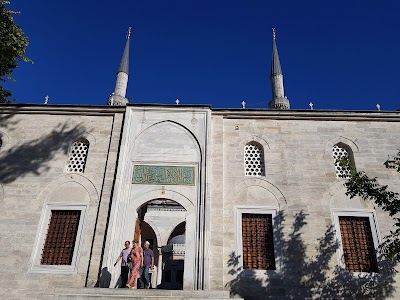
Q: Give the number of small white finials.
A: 5